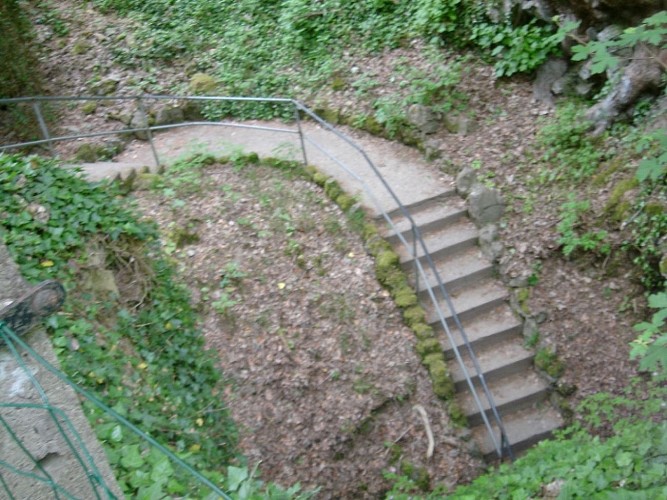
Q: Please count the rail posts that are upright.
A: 5